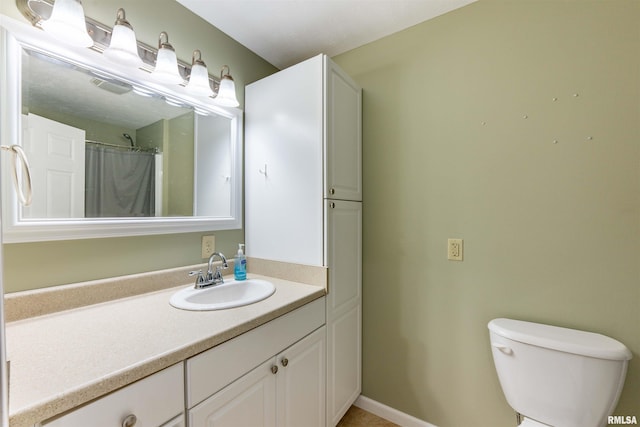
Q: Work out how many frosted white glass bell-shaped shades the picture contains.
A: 5